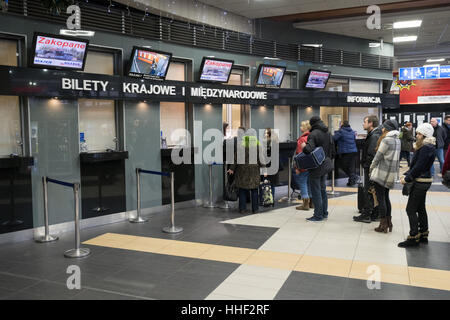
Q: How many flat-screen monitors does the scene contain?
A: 5